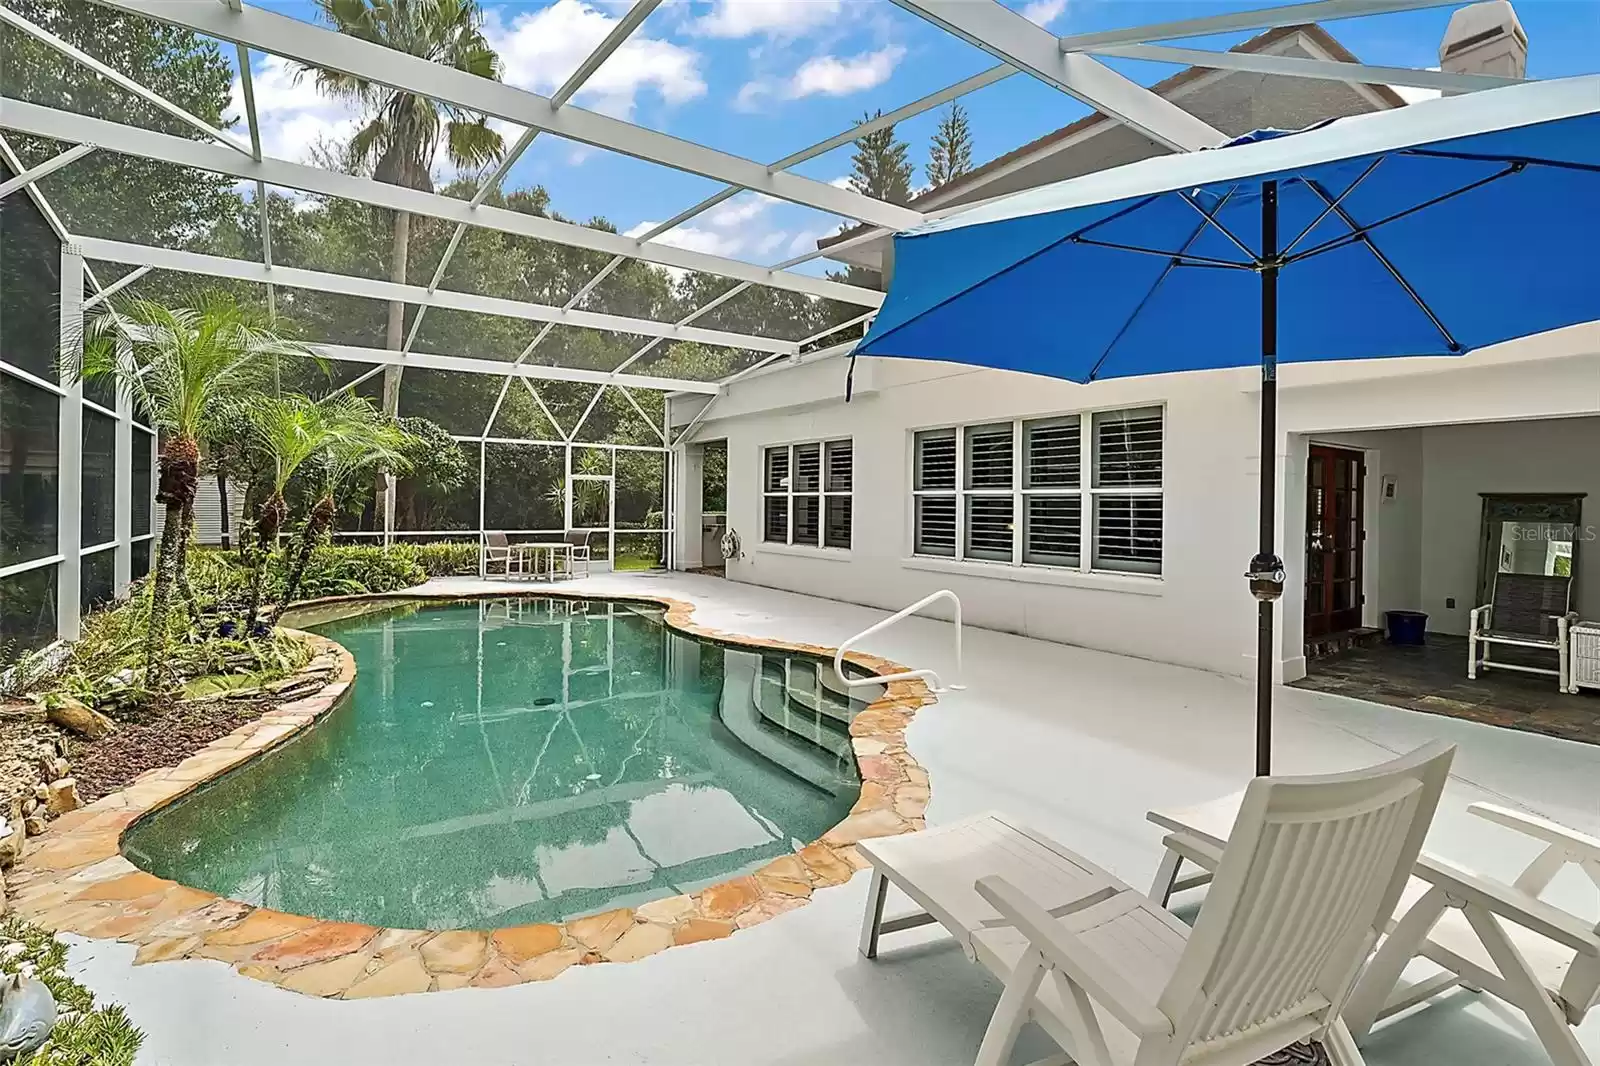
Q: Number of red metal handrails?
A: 0